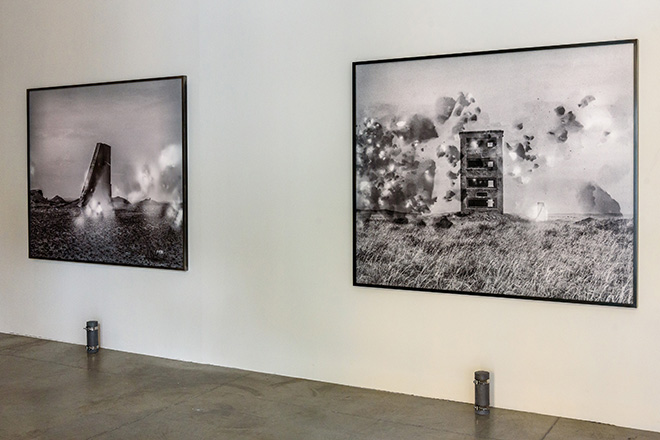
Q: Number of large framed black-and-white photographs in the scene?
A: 2